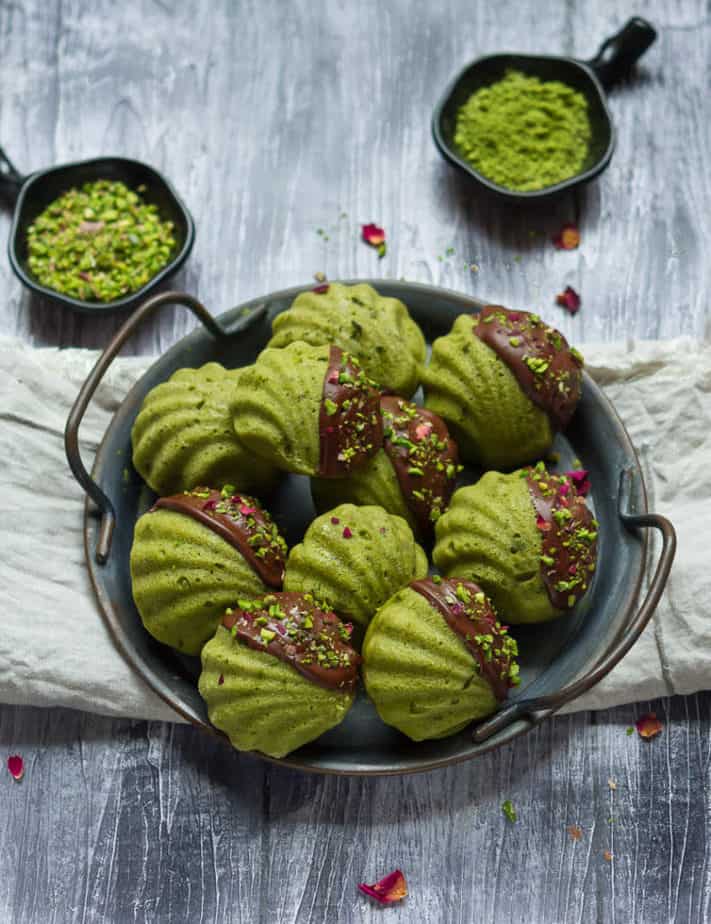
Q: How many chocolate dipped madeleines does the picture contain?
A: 7